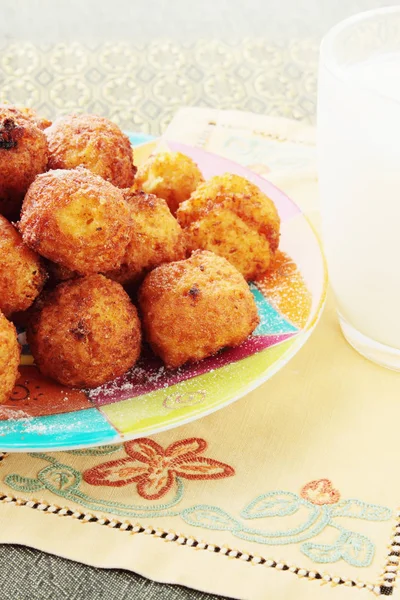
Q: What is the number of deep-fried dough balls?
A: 11